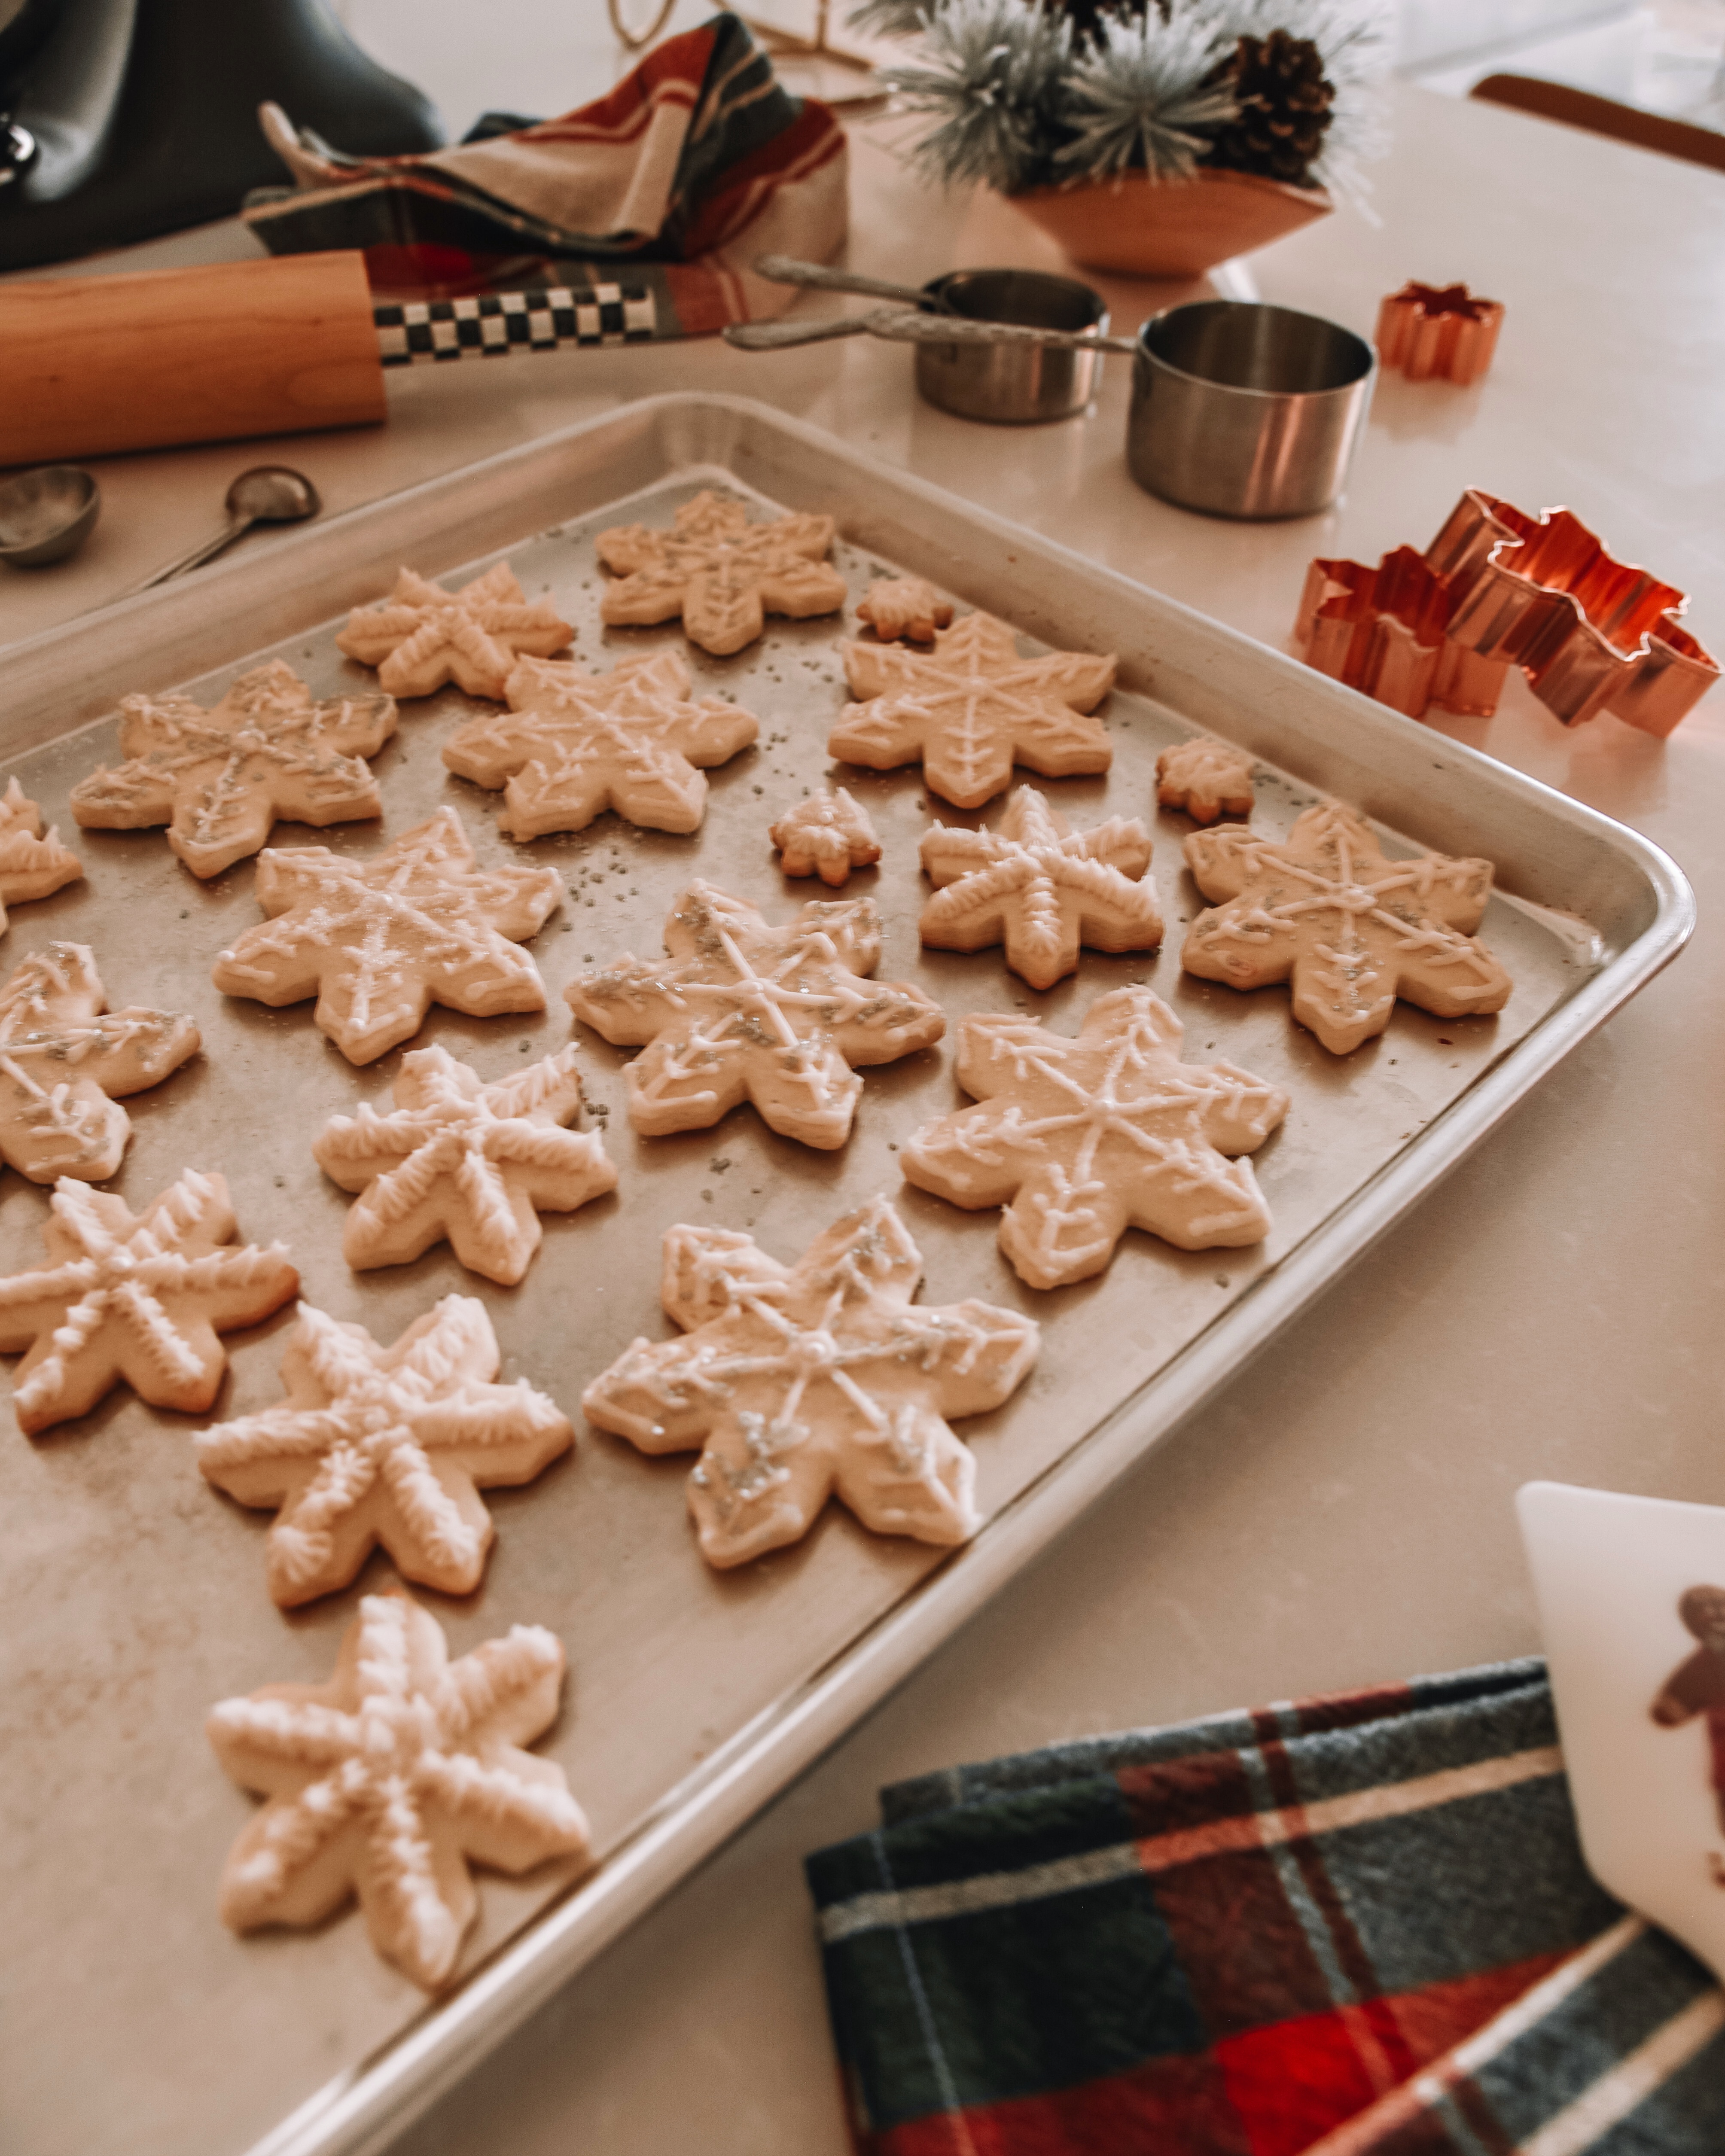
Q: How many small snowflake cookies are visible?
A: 3